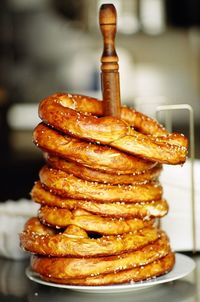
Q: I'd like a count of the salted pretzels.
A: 9